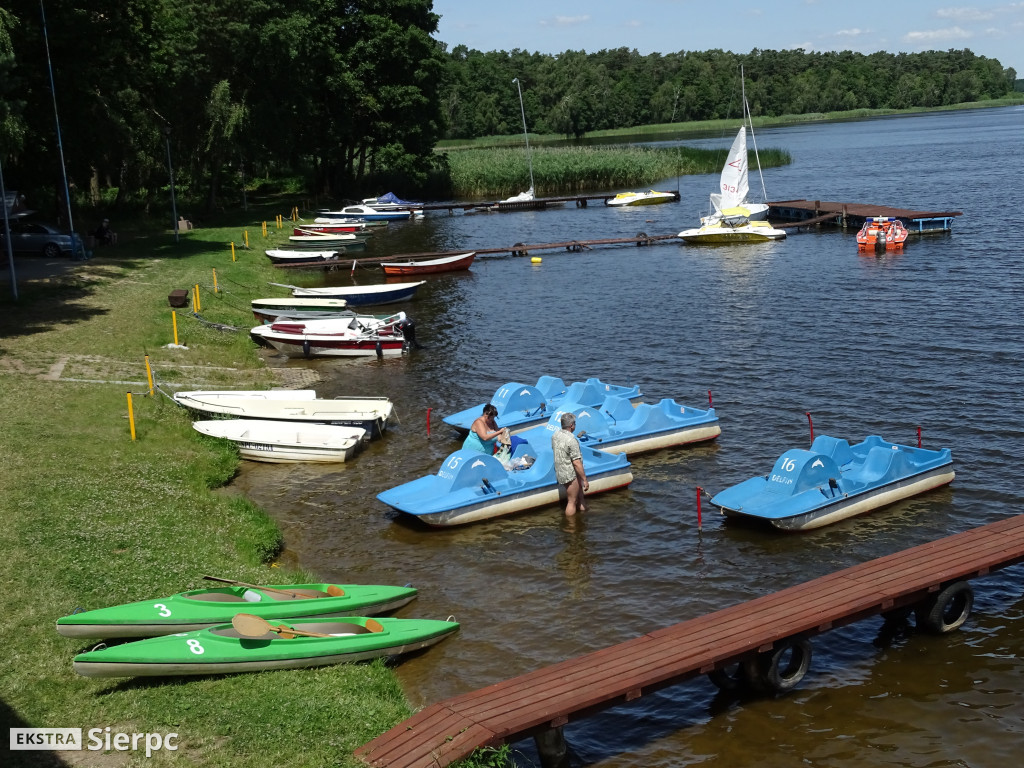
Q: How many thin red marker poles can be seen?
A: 5